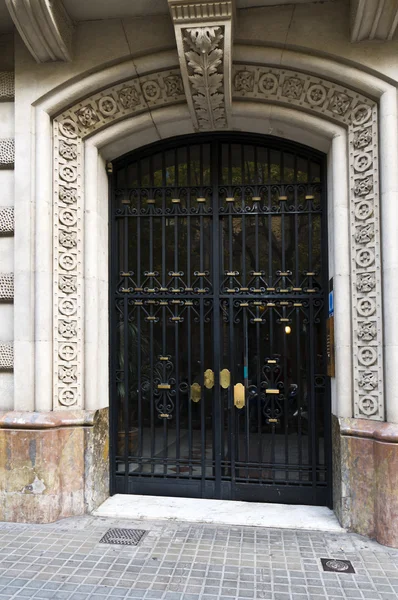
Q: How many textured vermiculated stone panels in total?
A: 5